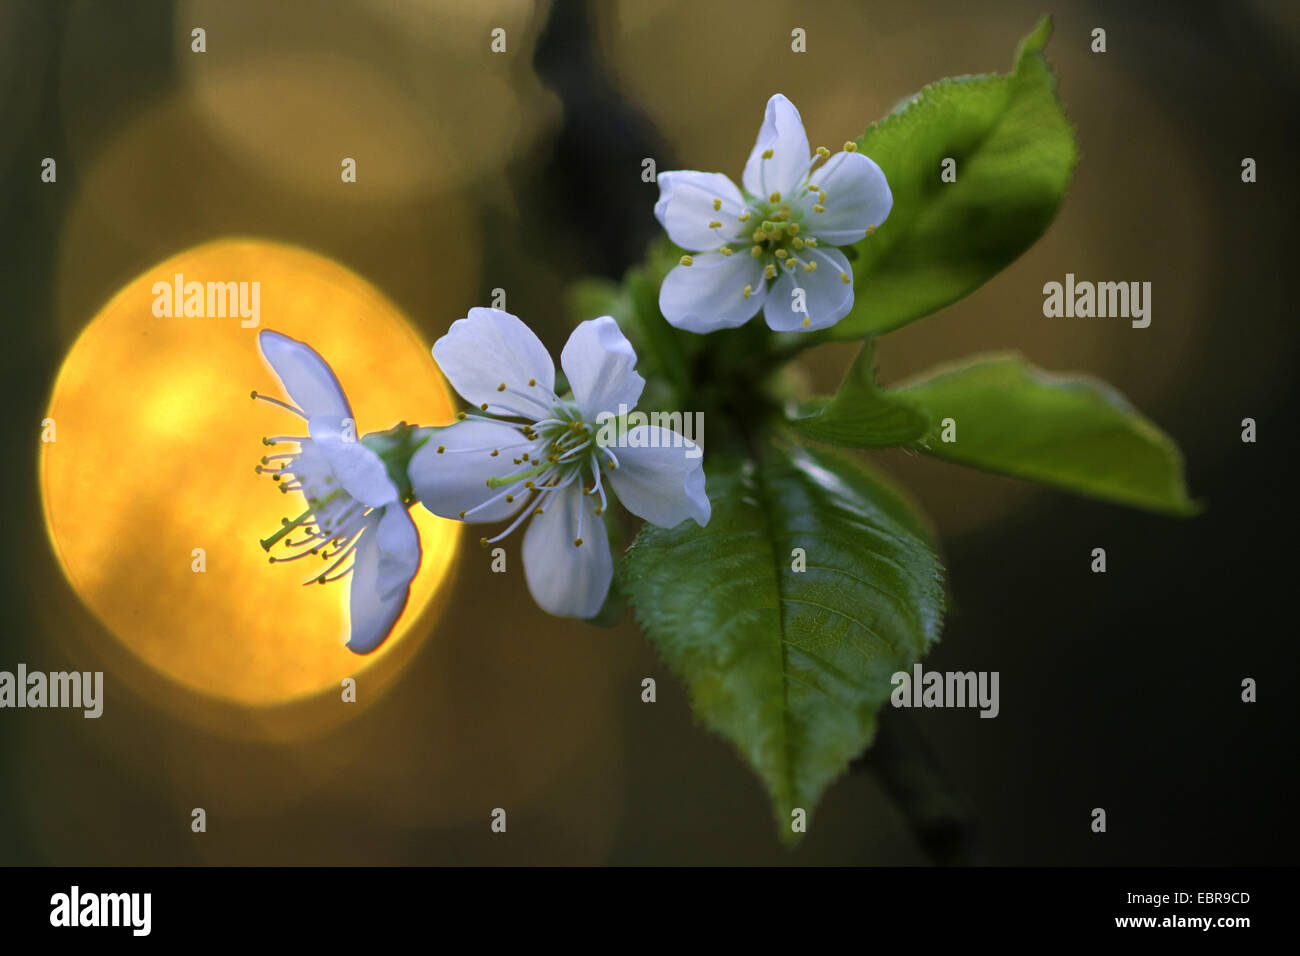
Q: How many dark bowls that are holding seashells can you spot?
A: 0